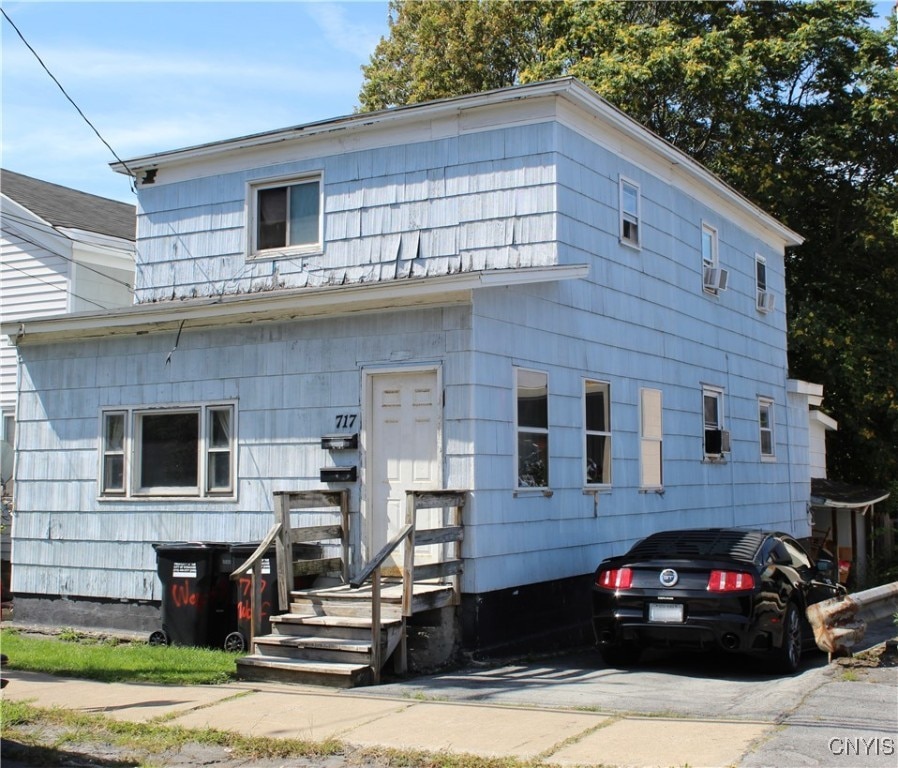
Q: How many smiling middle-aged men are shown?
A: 0